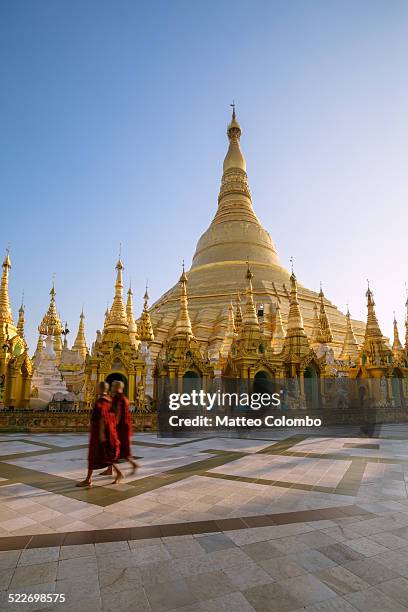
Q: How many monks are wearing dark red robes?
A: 2